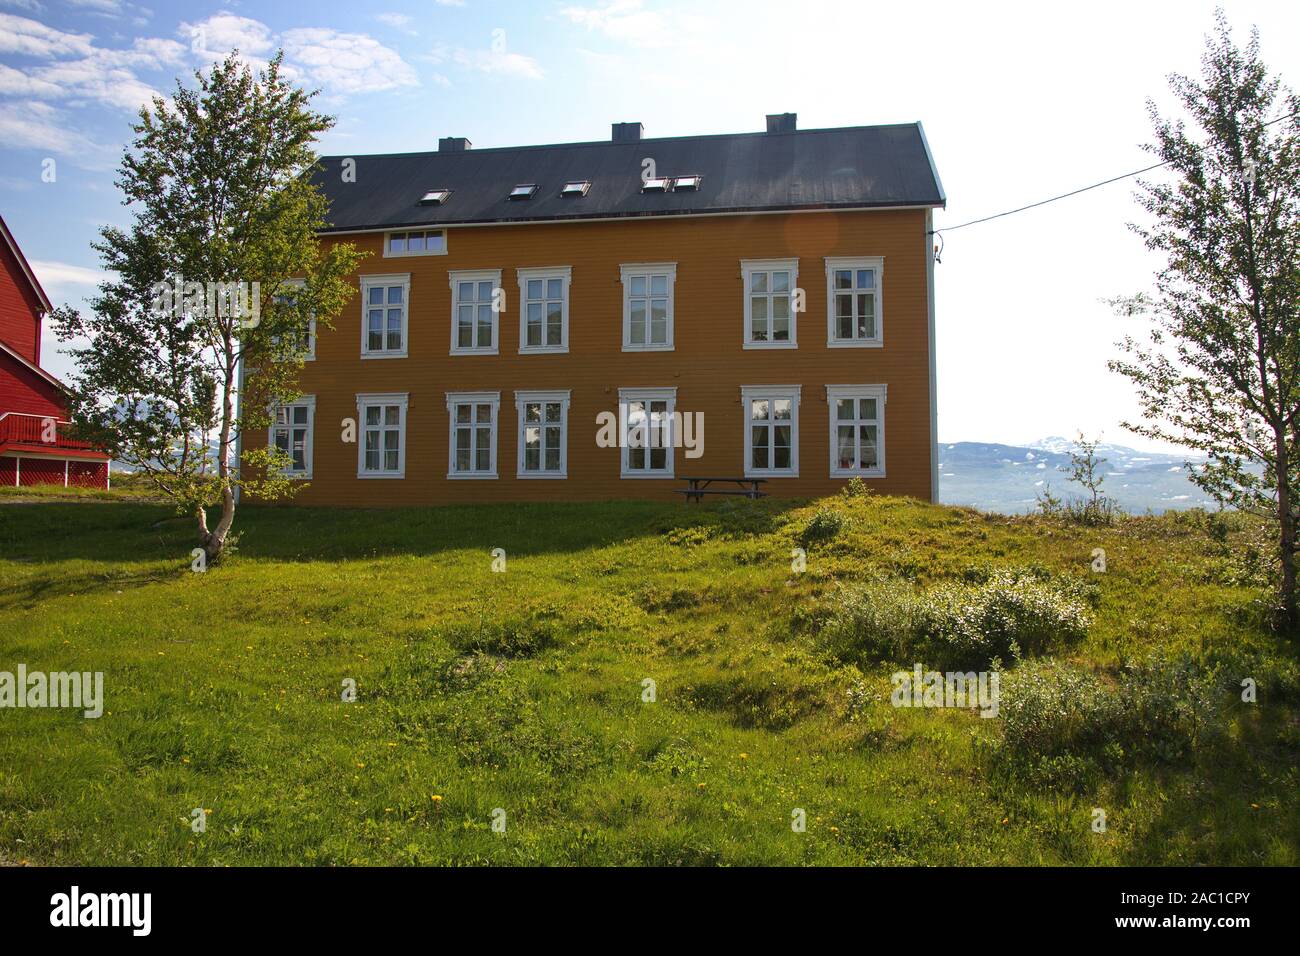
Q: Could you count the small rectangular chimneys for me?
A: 3